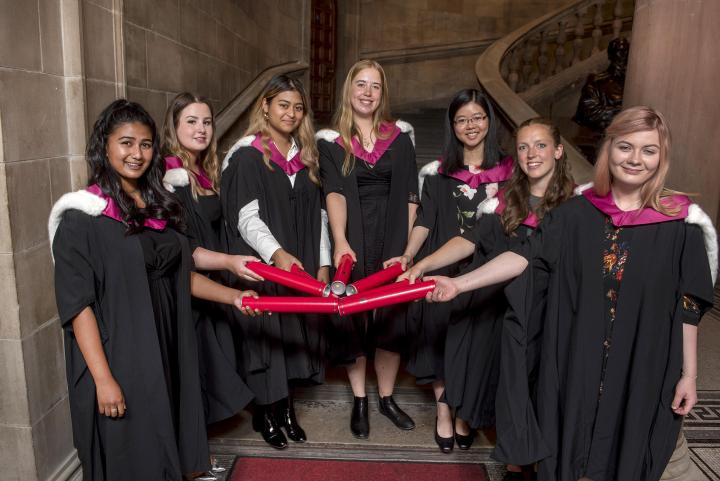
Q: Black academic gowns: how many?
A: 7